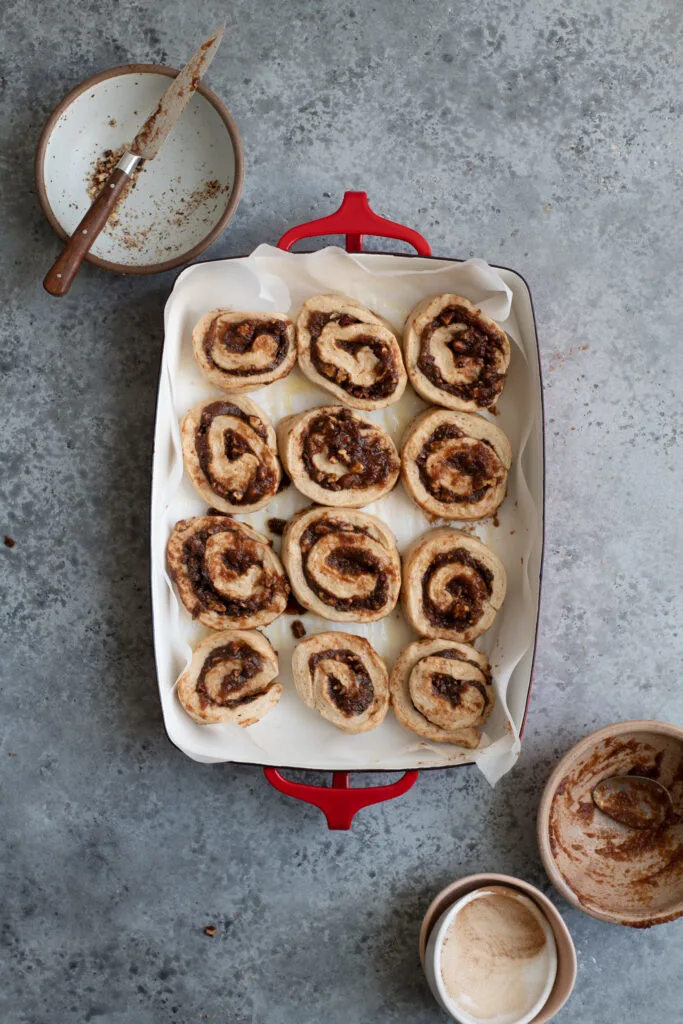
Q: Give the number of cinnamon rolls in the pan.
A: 12